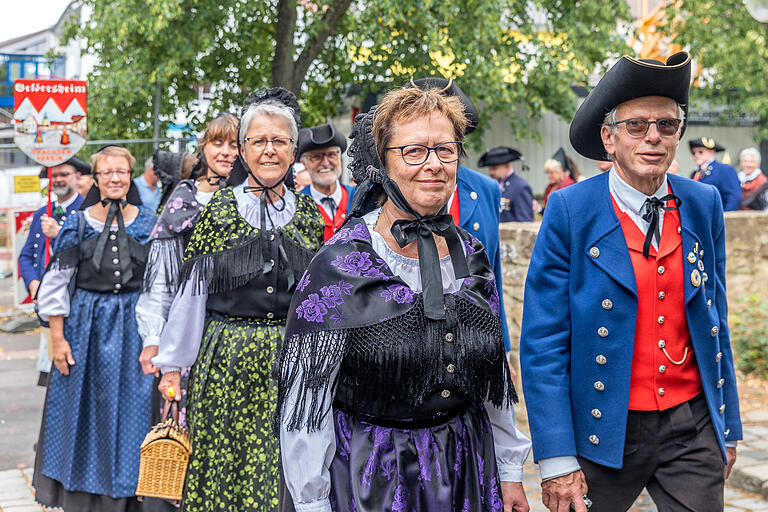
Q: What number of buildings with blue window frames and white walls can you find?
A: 1